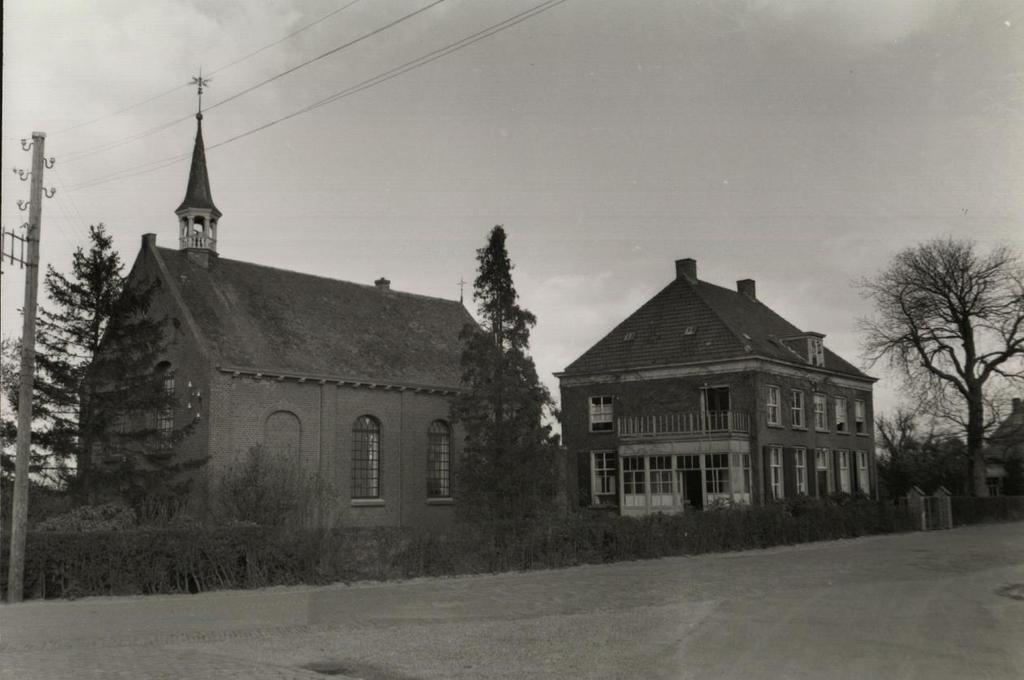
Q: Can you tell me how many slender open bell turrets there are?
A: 1